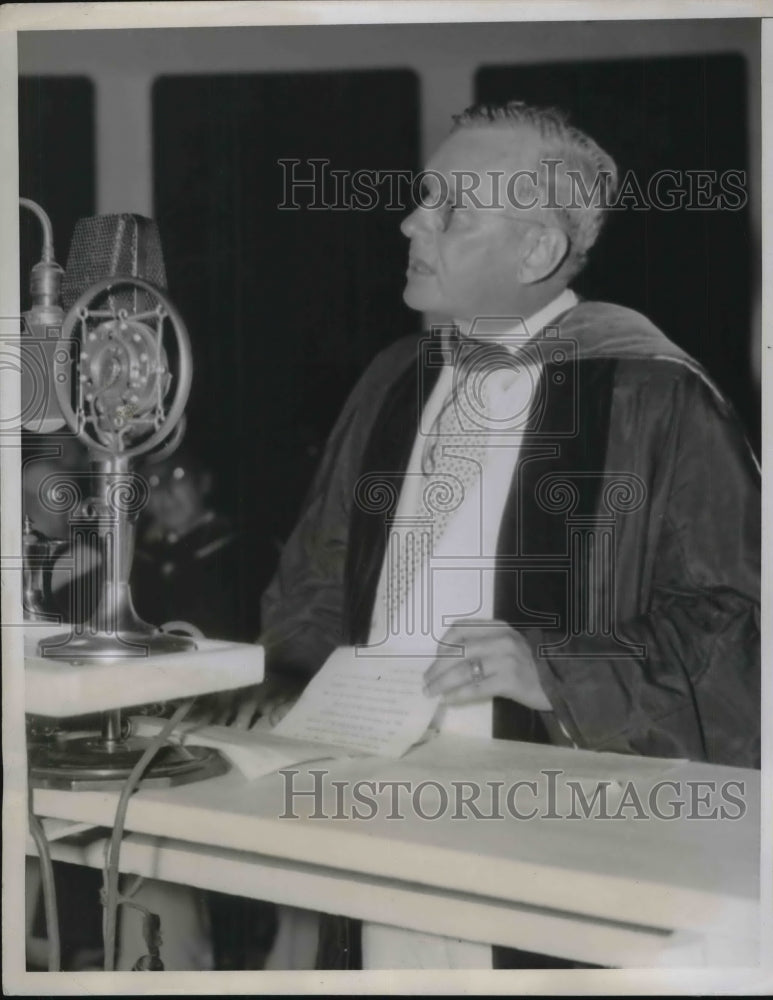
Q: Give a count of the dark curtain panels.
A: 3